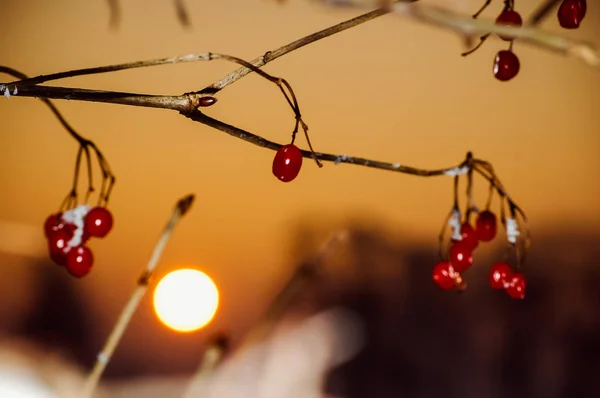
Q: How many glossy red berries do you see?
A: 14